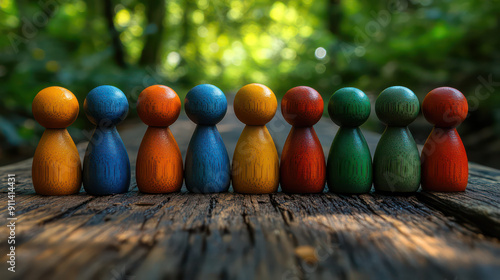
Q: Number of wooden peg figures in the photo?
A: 9